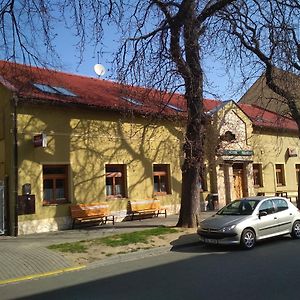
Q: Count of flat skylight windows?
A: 4